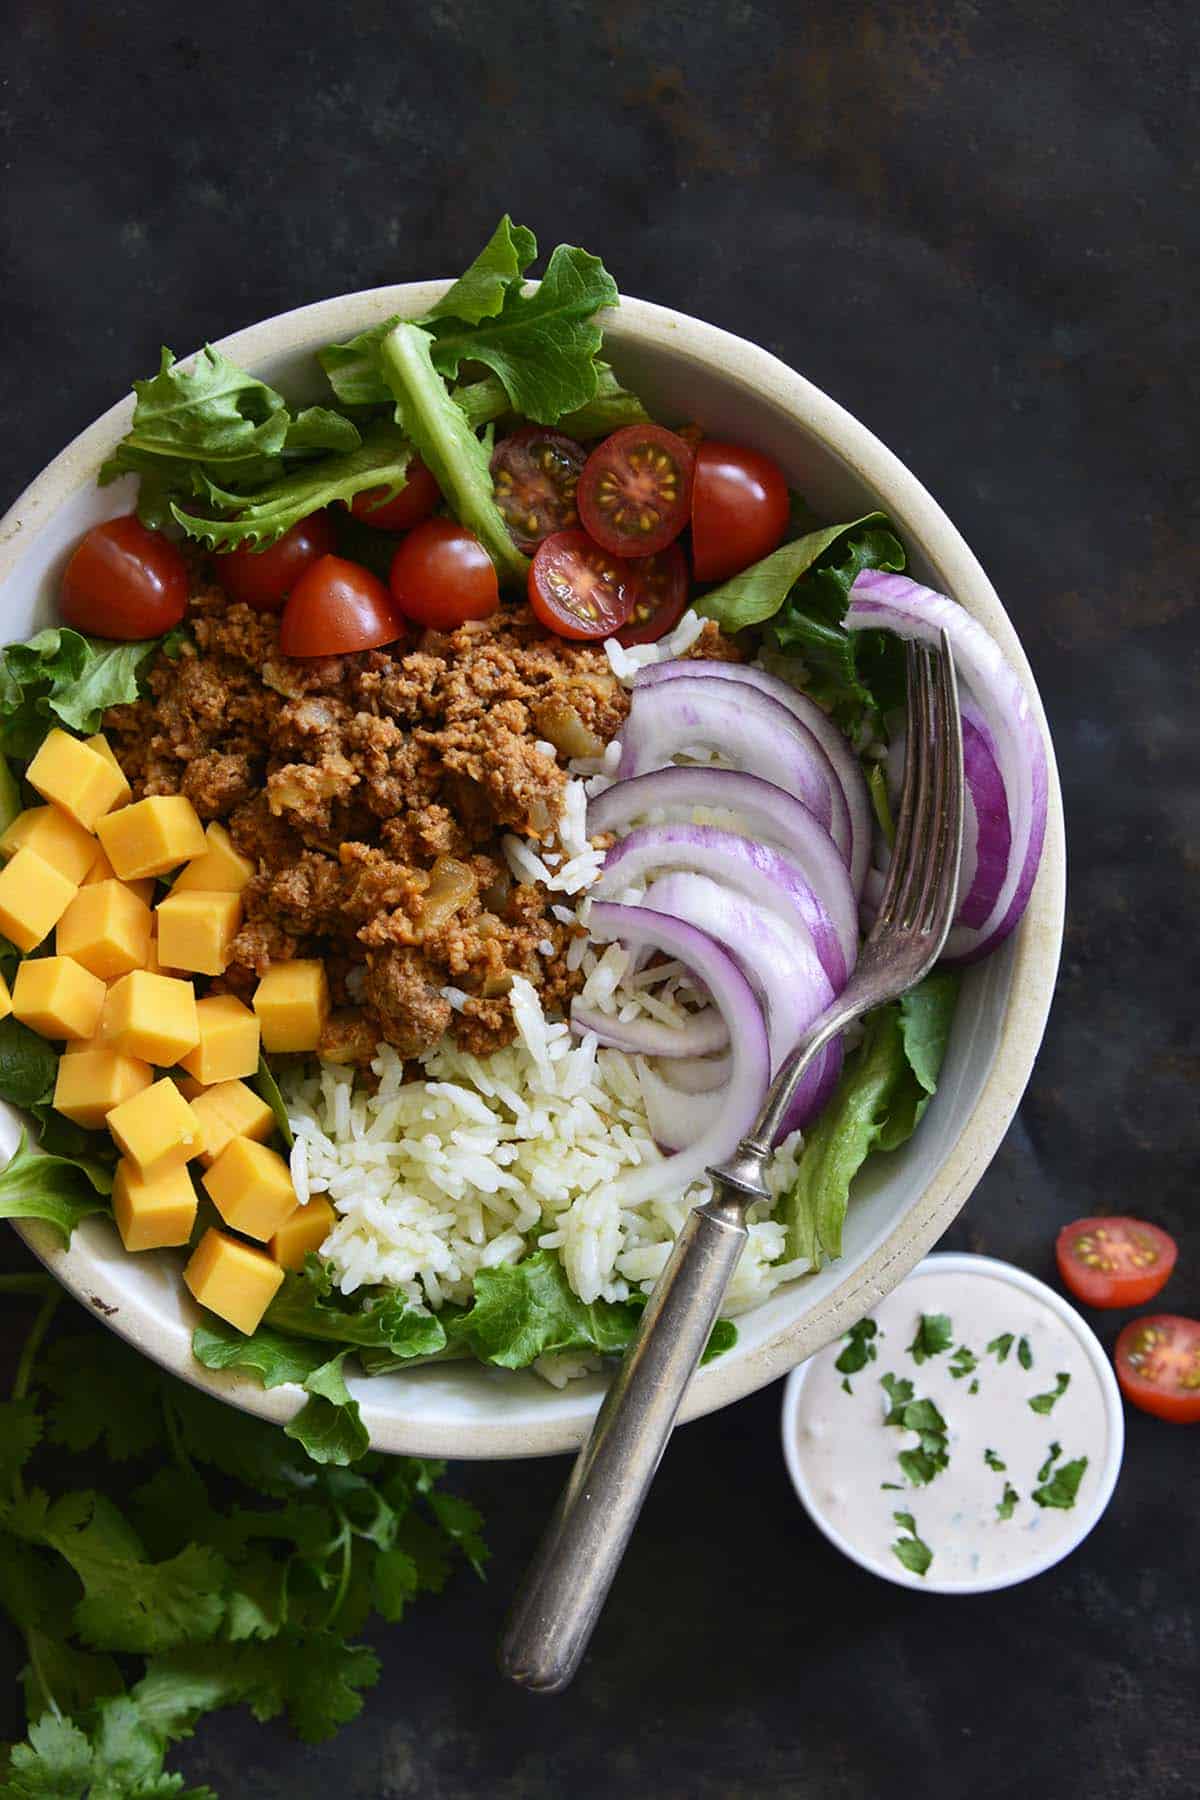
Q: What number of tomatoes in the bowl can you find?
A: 10